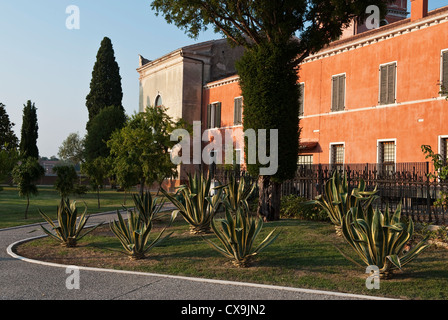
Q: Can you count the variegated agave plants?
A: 8